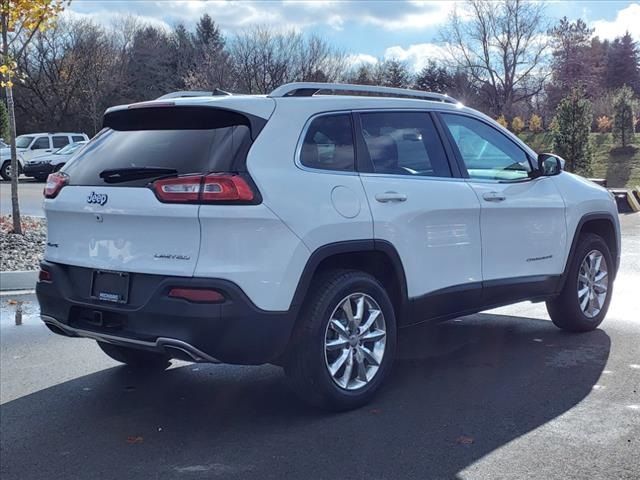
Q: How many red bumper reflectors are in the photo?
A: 2